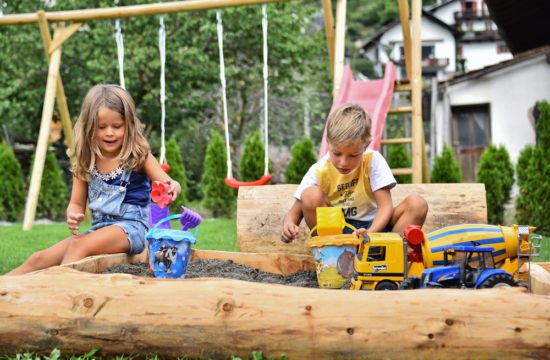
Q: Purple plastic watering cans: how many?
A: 0